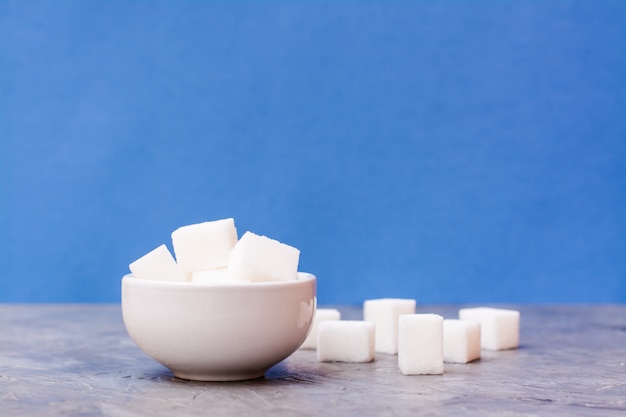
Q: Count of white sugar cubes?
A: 10